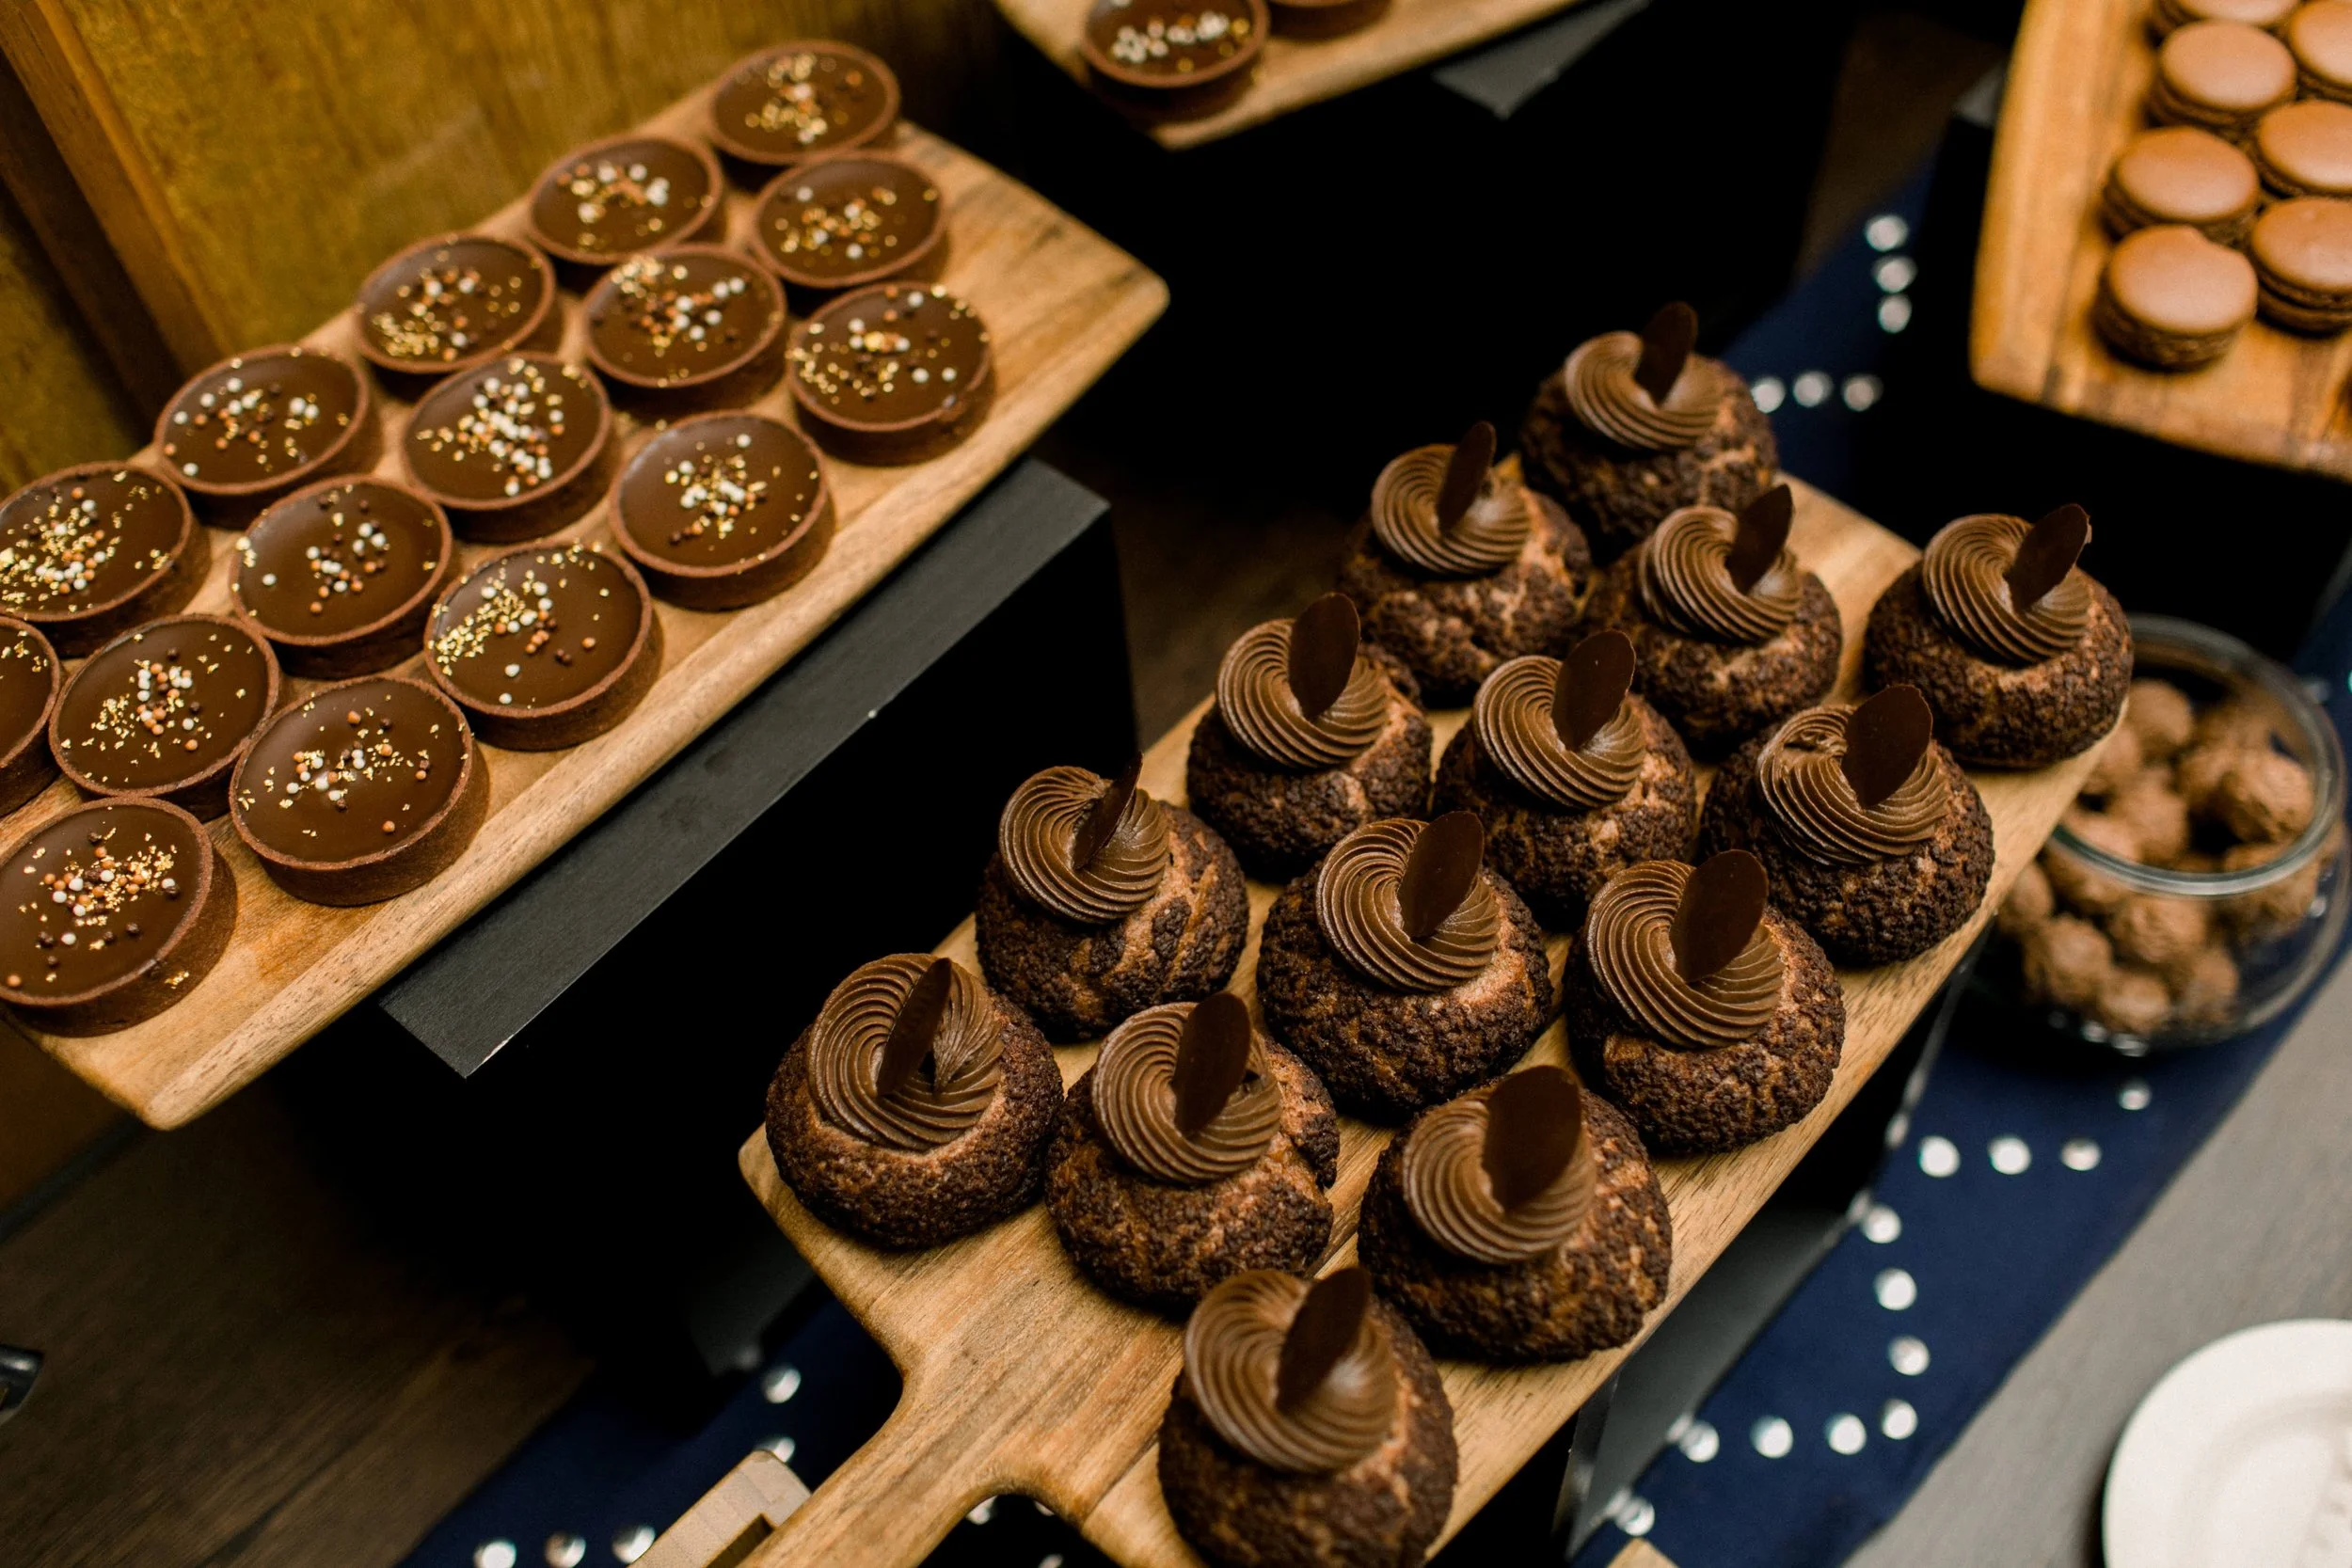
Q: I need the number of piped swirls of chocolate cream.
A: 14